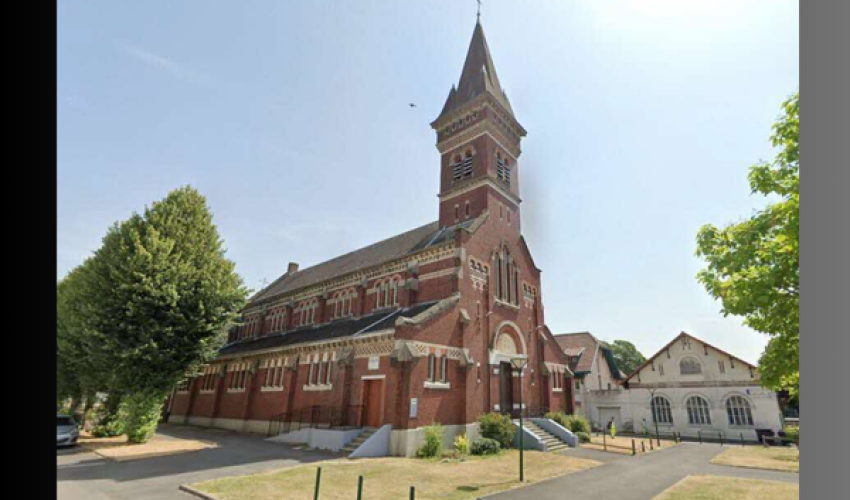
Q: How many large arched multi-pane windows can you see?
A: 3